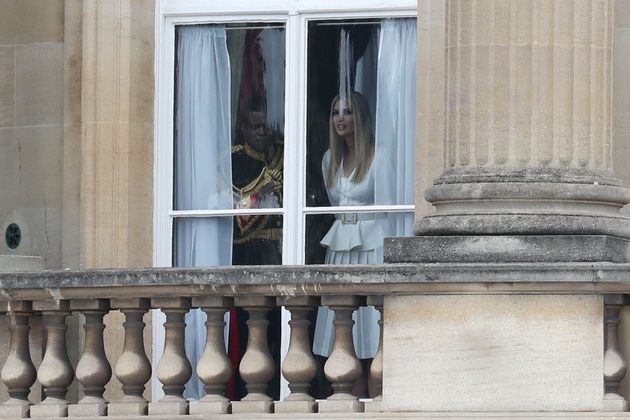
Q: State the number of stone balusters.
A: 11